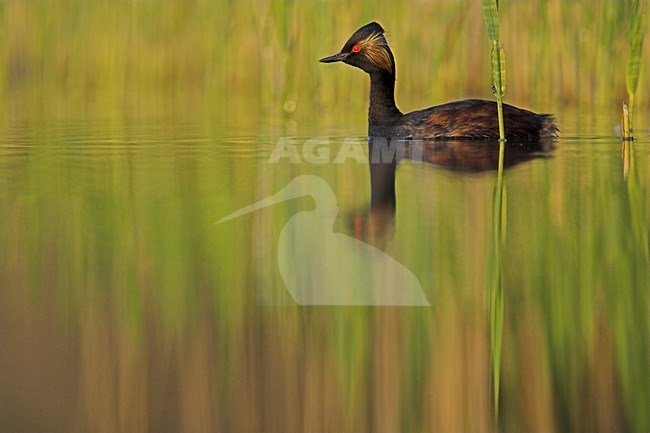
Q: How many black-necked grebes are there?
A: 1